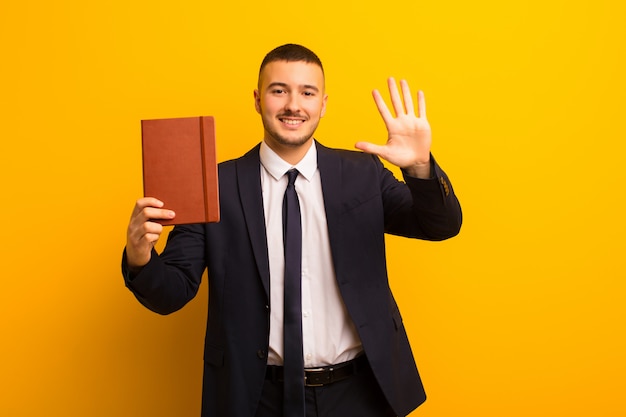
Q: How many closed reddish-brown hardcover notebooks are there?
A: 1